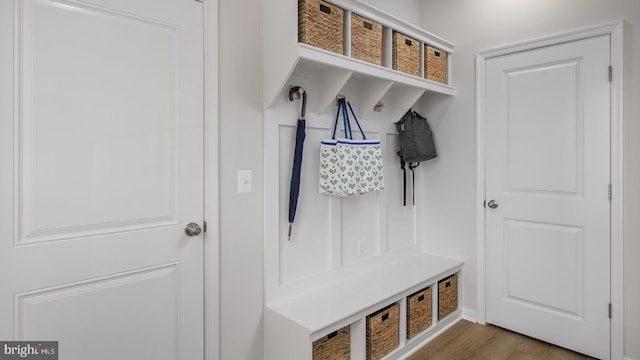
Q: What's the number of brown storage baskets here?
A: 8